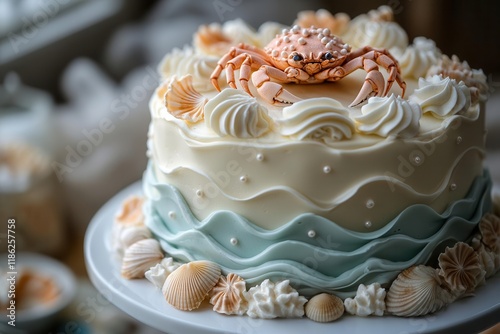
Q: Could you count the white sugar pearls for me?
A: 12